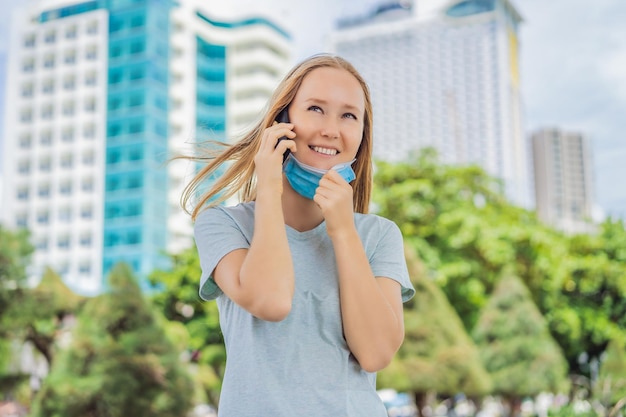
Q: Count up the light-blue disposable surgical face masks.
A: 1